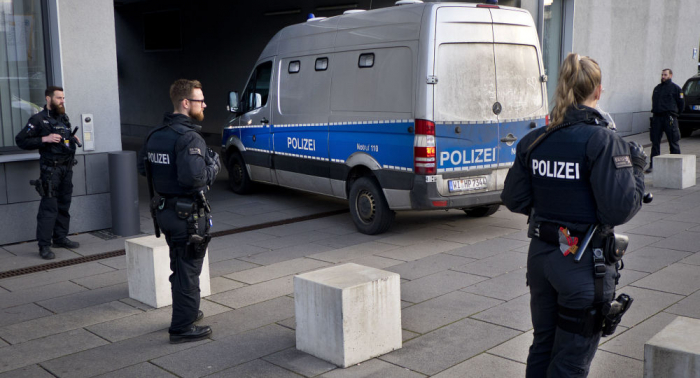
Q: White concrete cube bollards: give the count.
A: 4